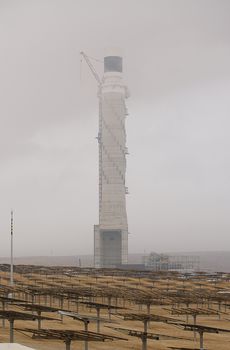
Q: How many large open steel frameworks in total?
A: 1